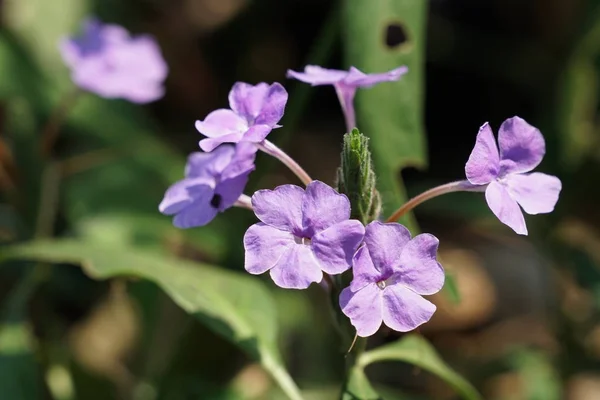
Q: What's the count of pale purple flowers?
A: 7